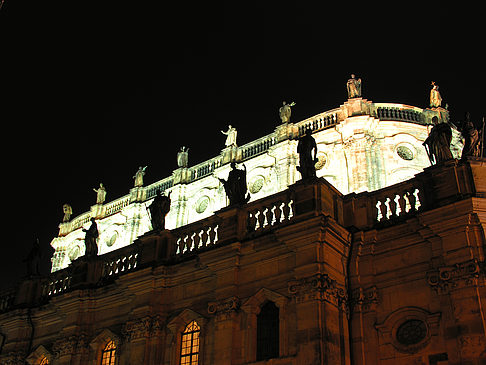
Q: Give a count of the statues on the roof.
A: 15